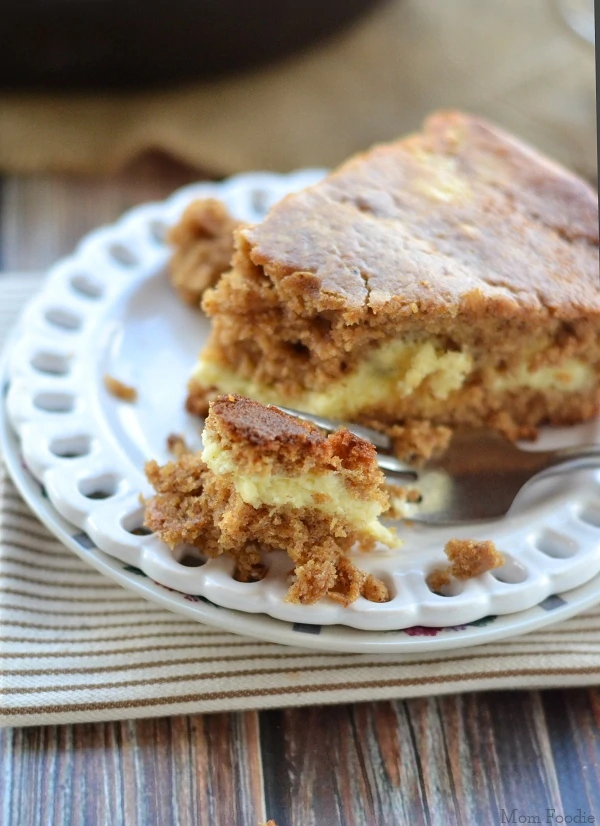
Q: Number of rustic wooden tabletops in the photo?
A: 1